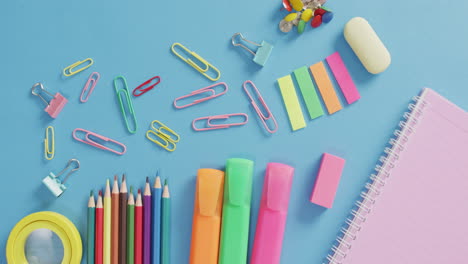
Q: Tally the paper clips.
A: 12